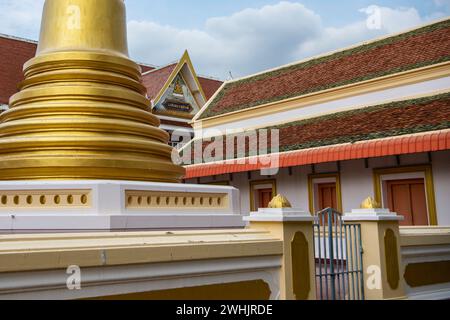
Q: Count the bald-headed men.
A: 0